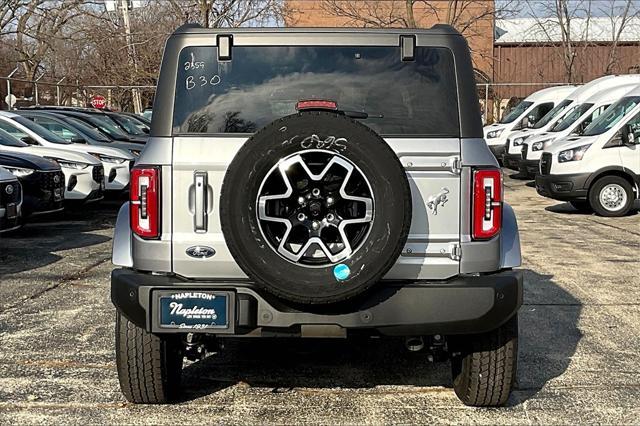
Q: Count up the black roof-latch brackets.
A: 2